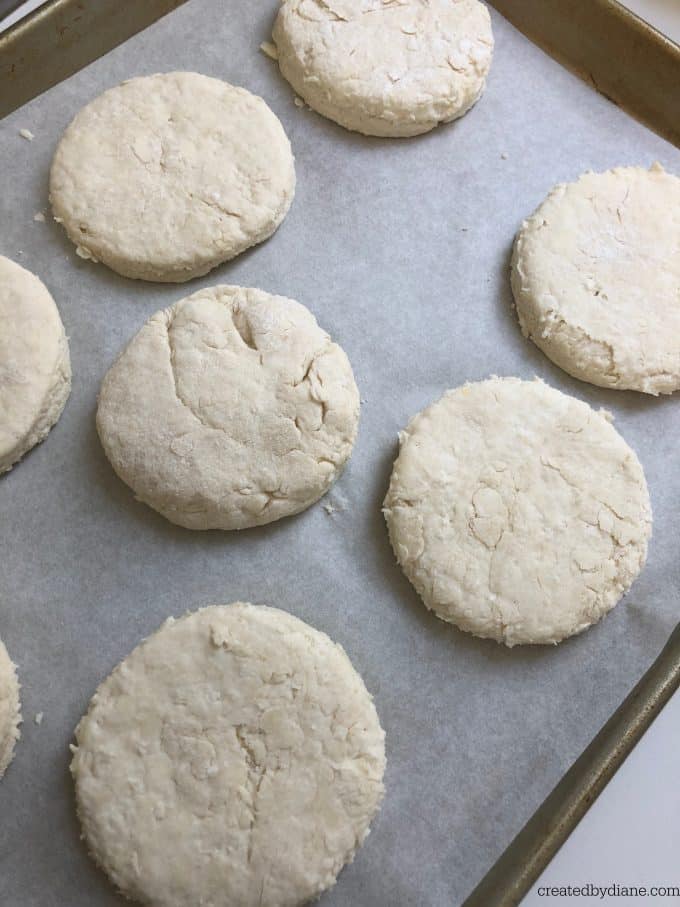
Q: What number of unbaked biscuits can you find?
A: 8